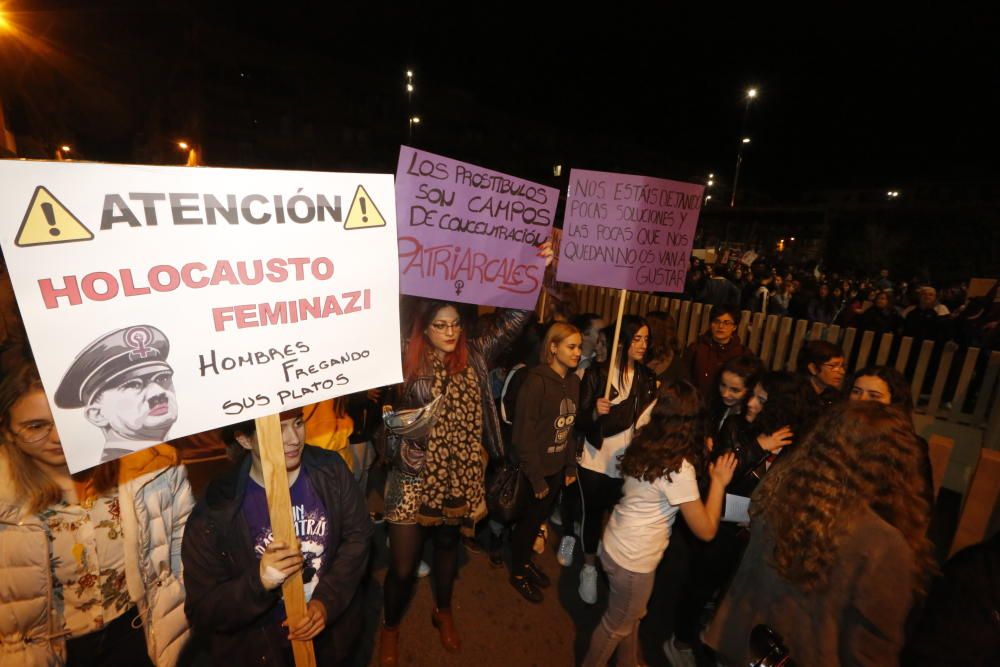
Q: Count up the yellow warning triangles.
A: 2